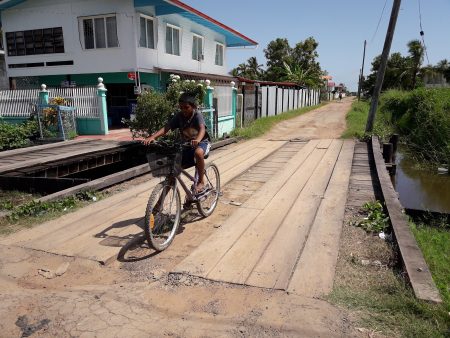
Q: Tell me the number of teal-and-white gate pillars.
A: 4